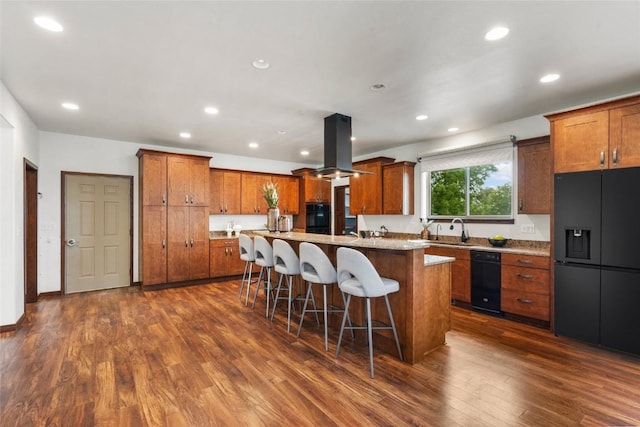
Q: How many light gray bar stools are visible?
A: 5